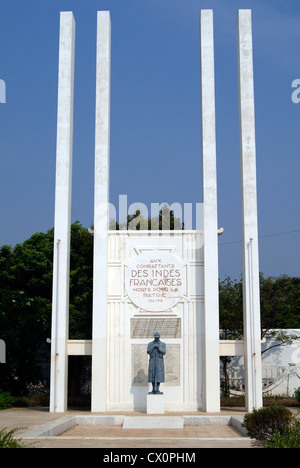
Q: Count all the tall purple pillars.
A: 0